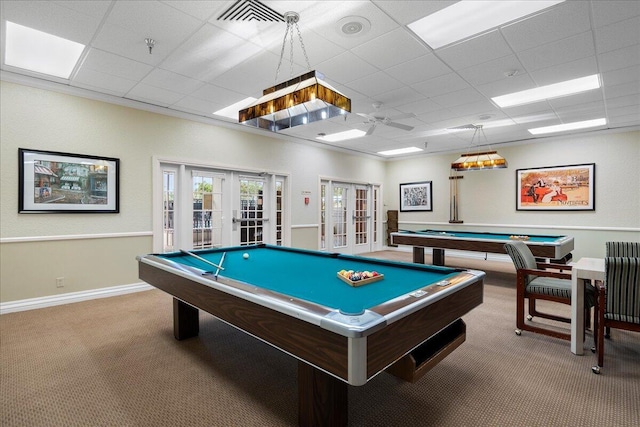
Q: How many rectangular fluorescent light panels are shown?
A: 7